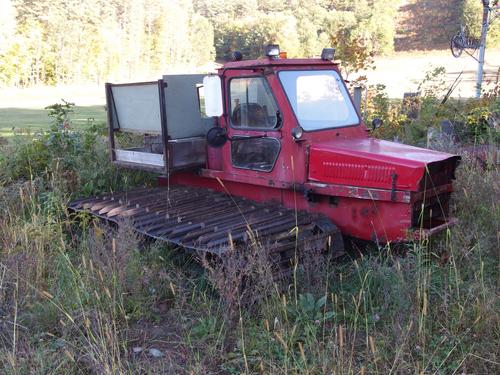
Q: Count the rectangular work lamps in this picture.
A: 2